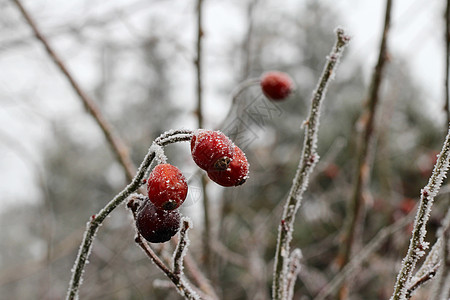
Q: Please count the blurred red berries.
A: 1